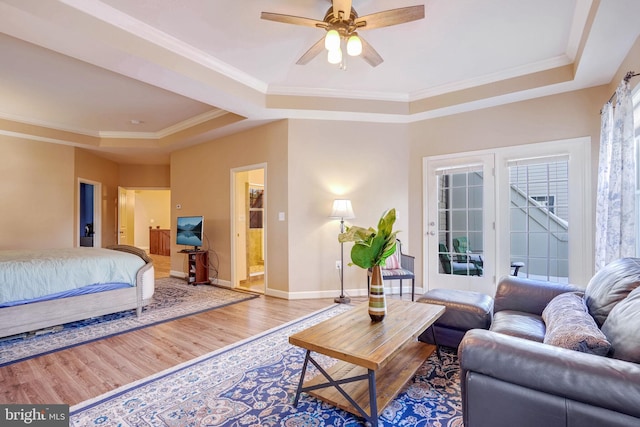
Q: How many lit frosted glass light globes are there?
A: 3